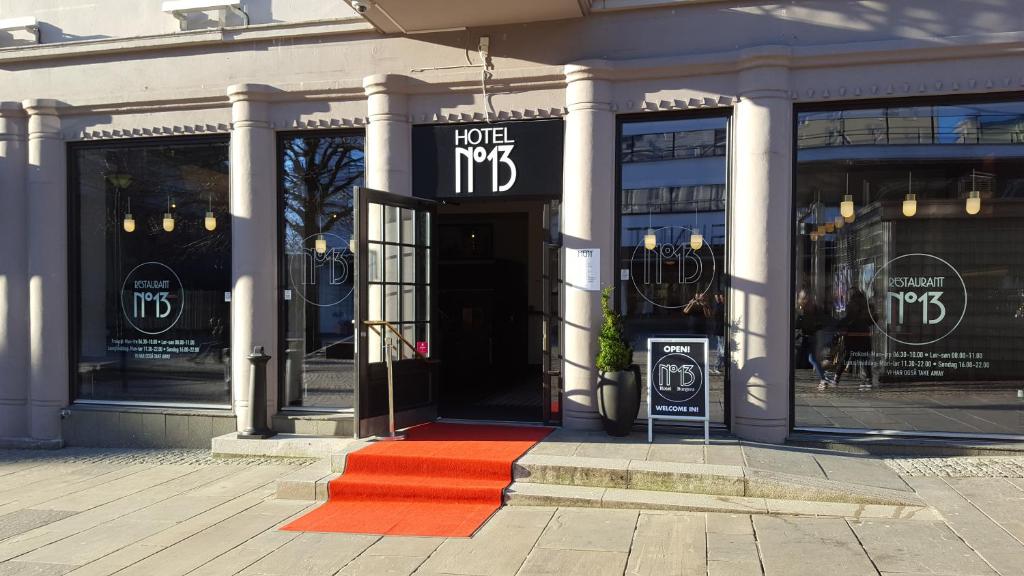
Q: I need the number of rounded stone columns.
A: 6